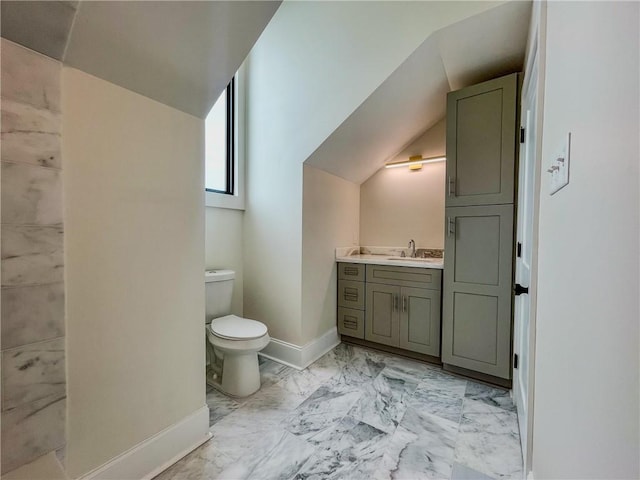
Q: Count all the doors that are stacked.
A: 2